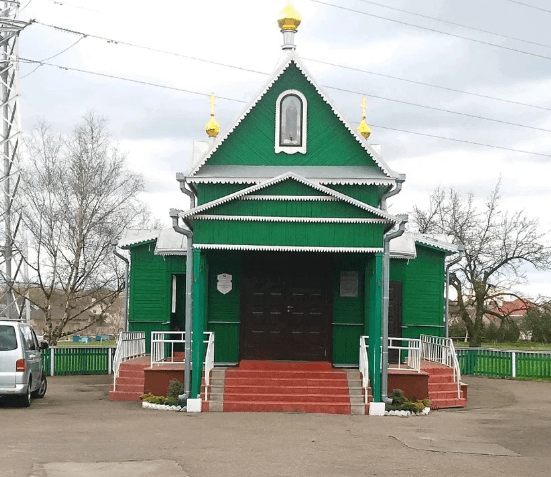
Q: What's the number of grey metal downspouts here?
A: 6